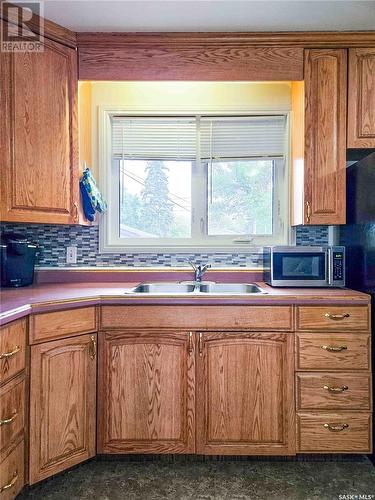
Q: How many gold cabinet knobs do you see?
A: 12